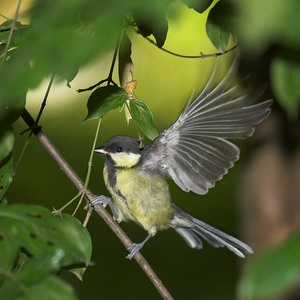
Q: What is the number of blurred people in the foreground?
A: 0